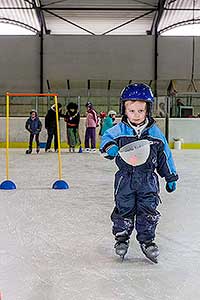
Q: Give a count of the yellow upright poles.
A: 2